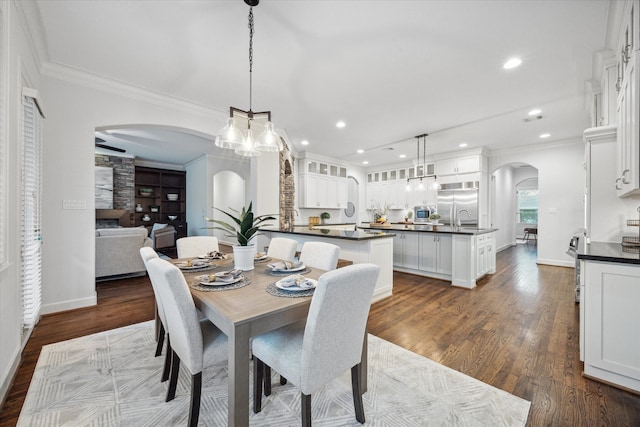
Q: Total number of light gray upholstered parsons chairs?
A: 6